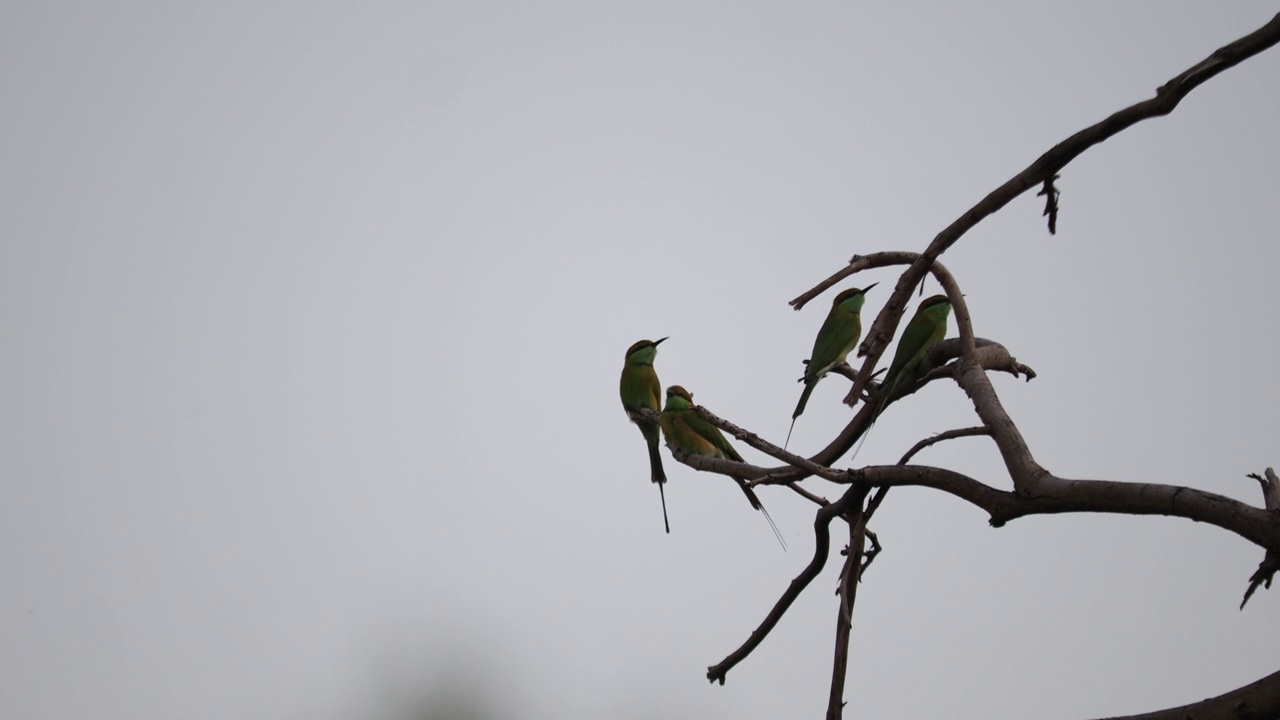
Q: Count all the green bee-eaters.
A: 4